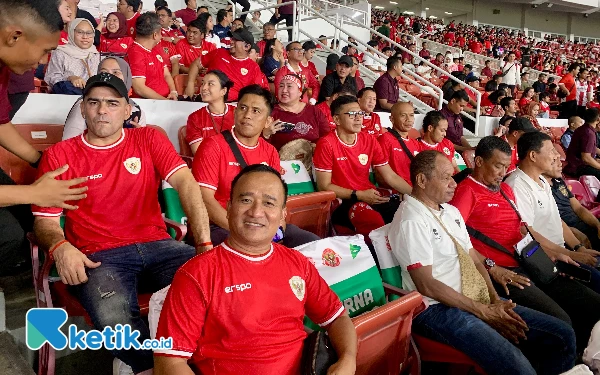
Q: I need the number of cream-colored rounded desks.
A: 0